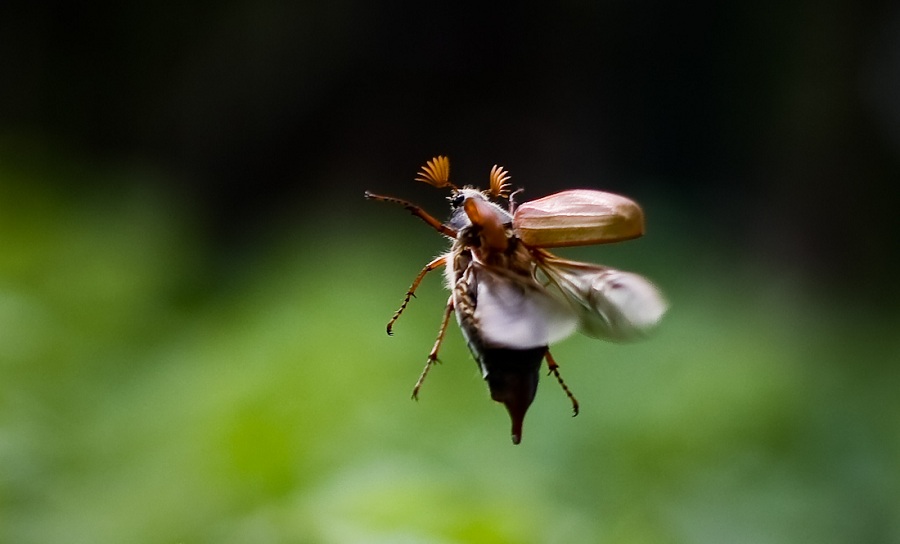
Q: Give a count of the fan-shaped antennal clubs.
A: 2